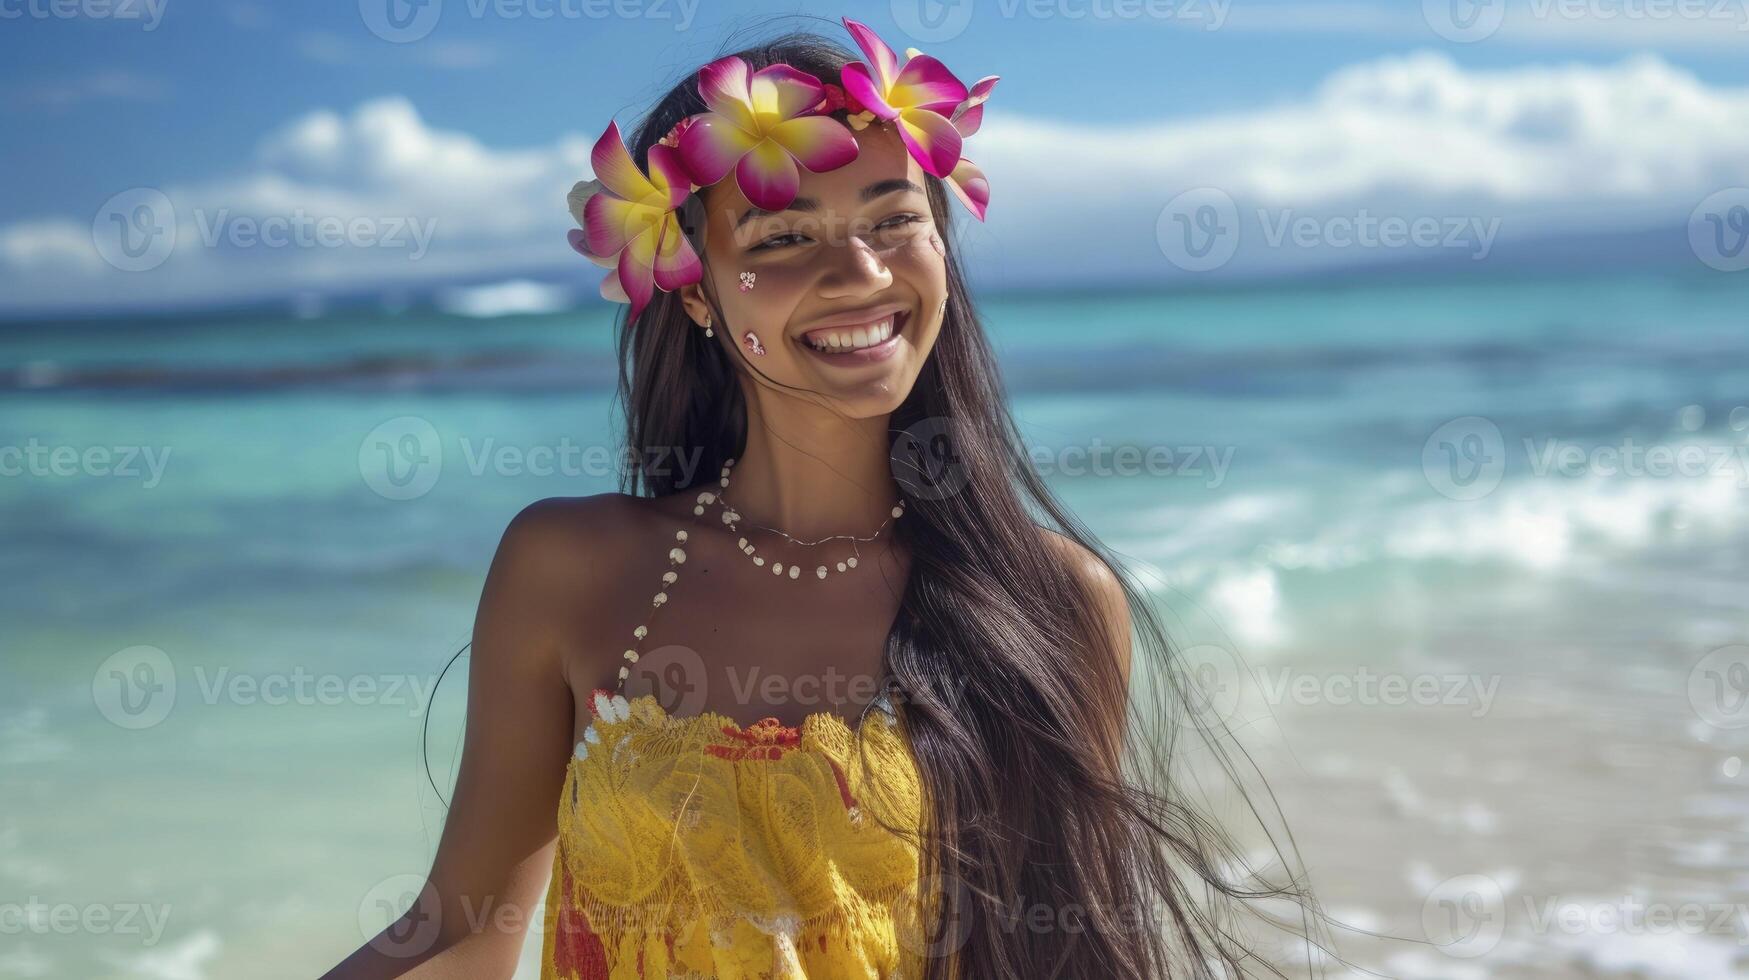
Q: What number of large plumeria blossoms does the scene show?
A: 3